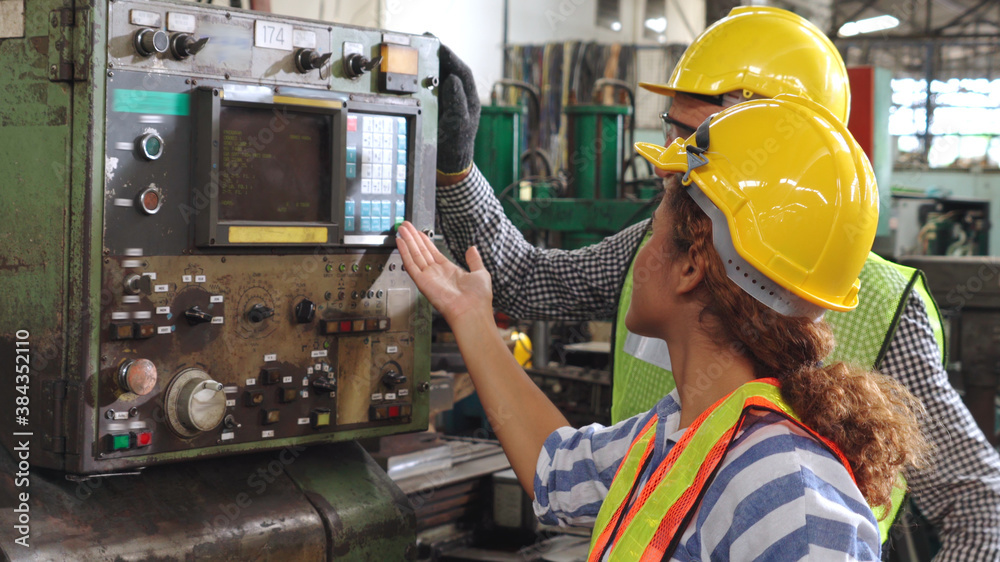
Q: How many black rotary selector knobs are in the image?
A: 5